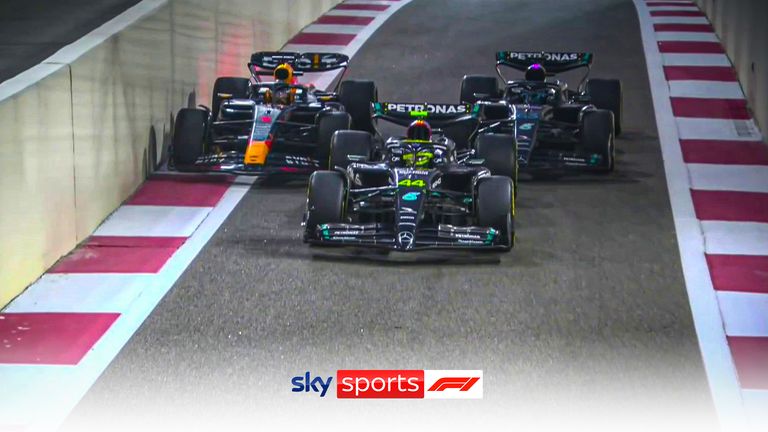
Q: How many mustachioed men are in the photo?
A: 0